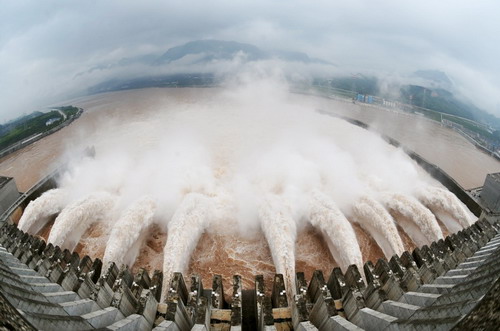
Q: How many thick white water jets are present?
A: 9